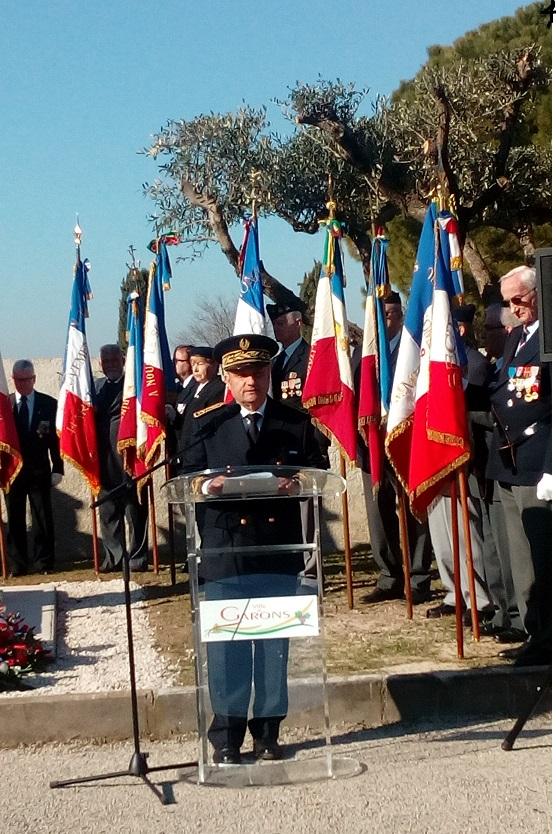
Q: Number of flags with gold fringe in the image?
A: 8